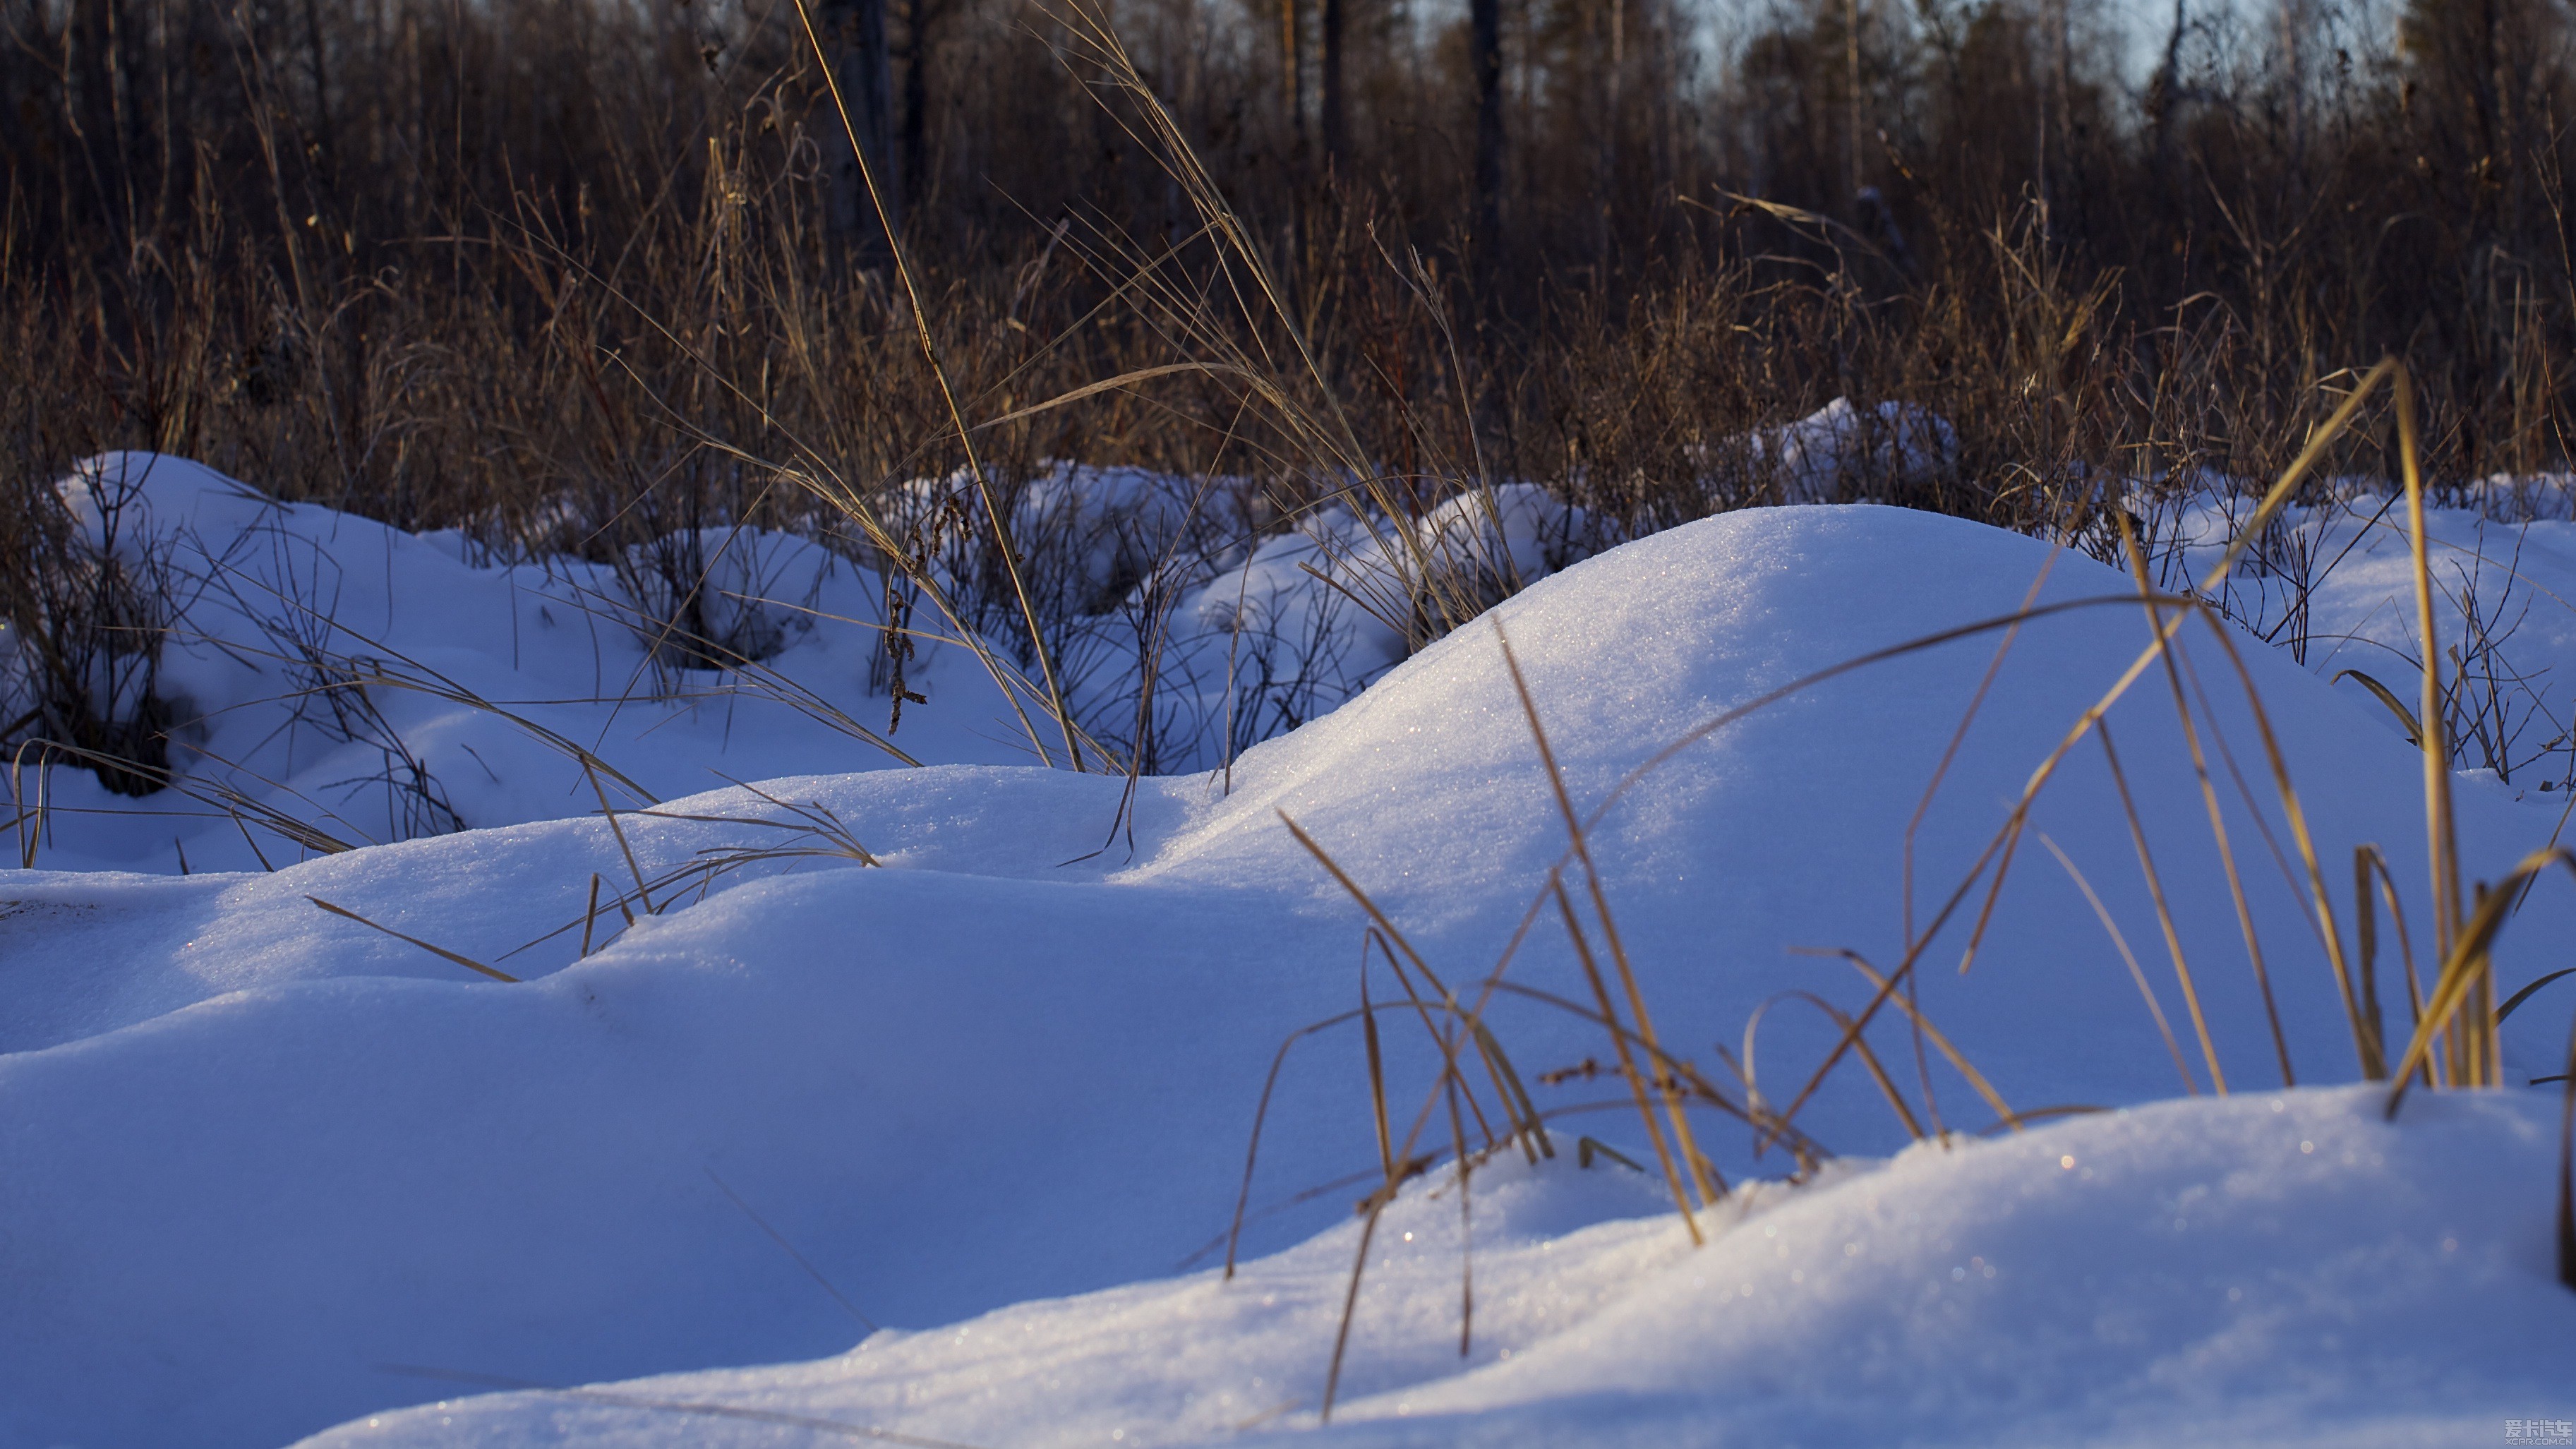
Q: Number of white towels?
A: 0